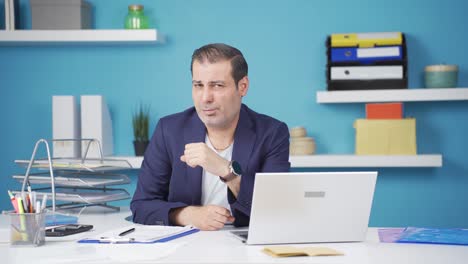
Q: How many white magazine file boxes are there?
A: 2